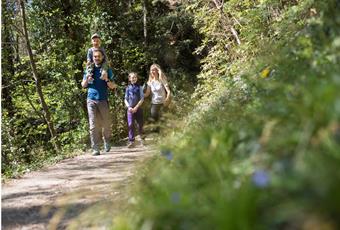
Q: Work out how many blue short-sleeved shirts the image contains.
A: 1